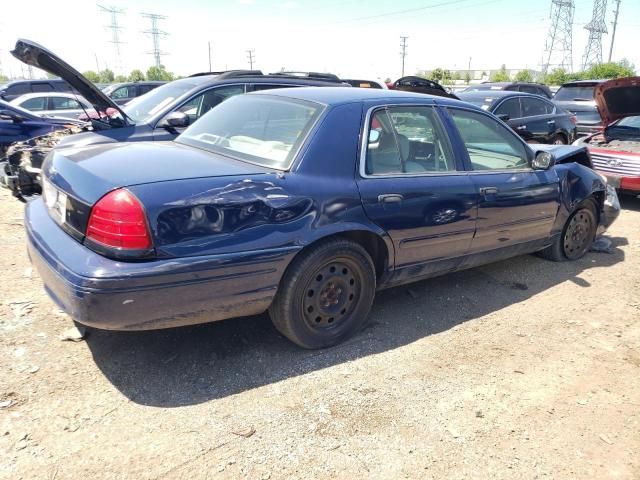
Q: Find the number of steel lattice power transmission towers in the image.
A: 4